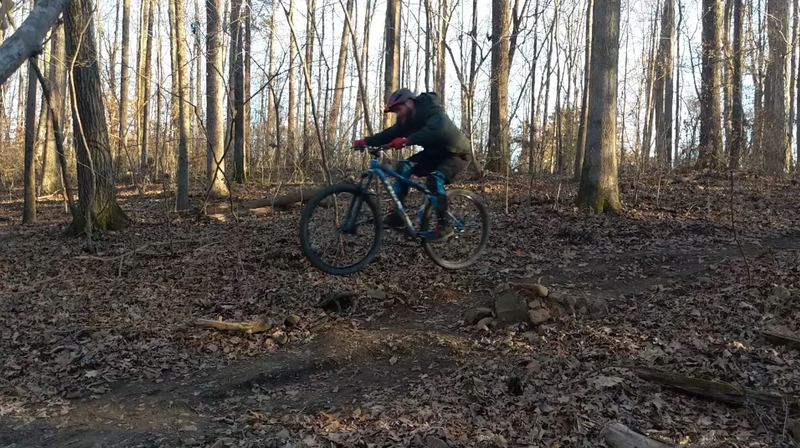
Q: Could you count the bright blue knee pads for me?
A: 2